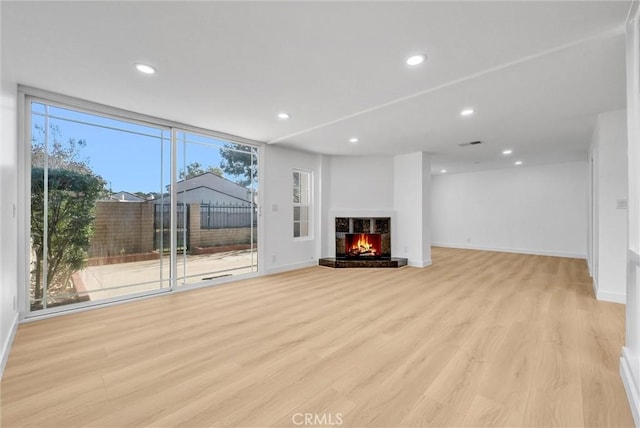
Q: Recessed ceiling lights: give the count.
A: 8